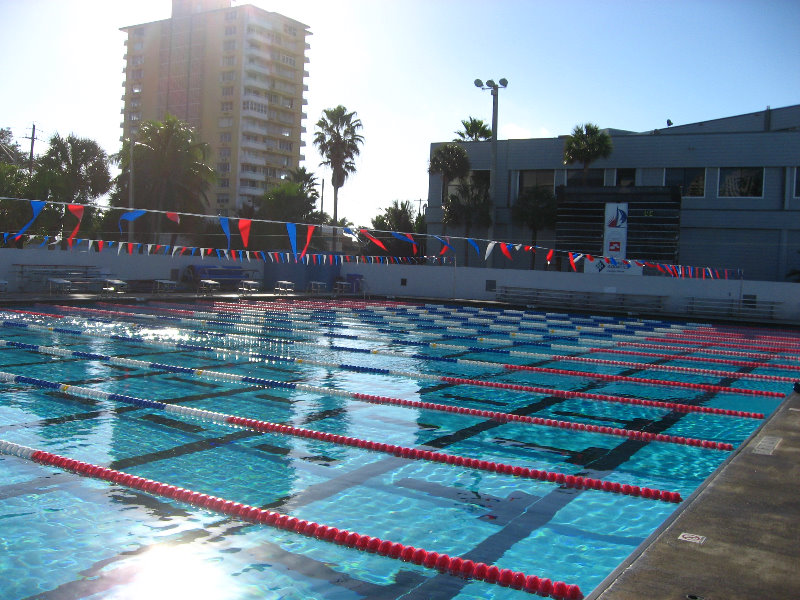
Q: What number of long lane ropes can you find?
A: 13